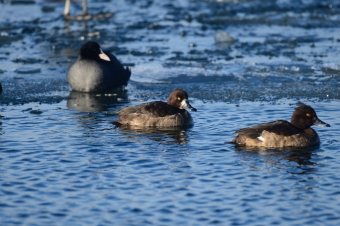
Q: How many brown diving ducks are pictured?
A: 2